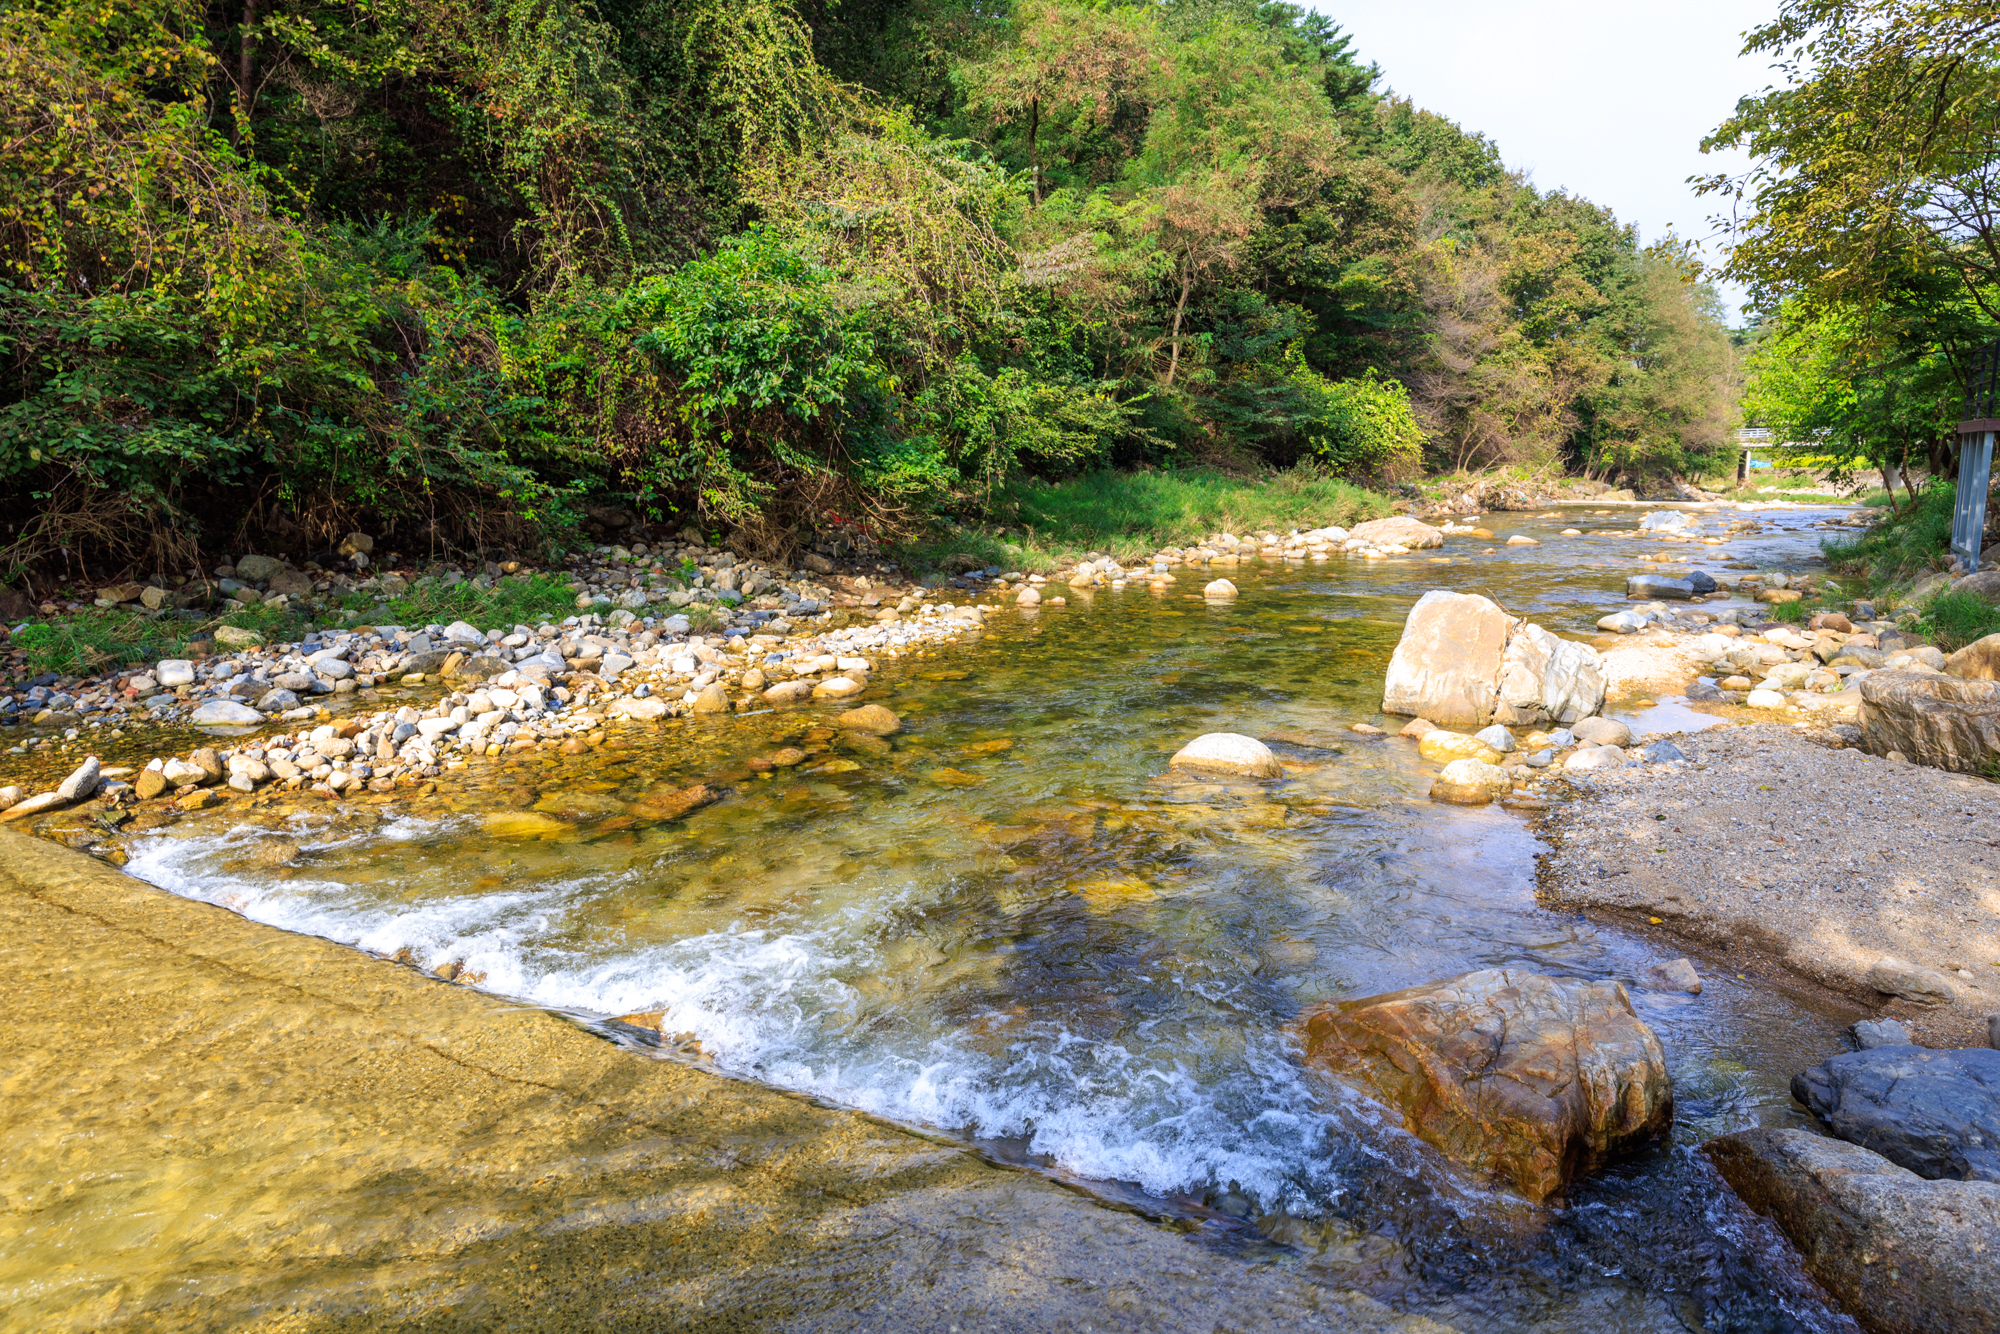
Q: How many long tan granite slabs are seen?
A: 1